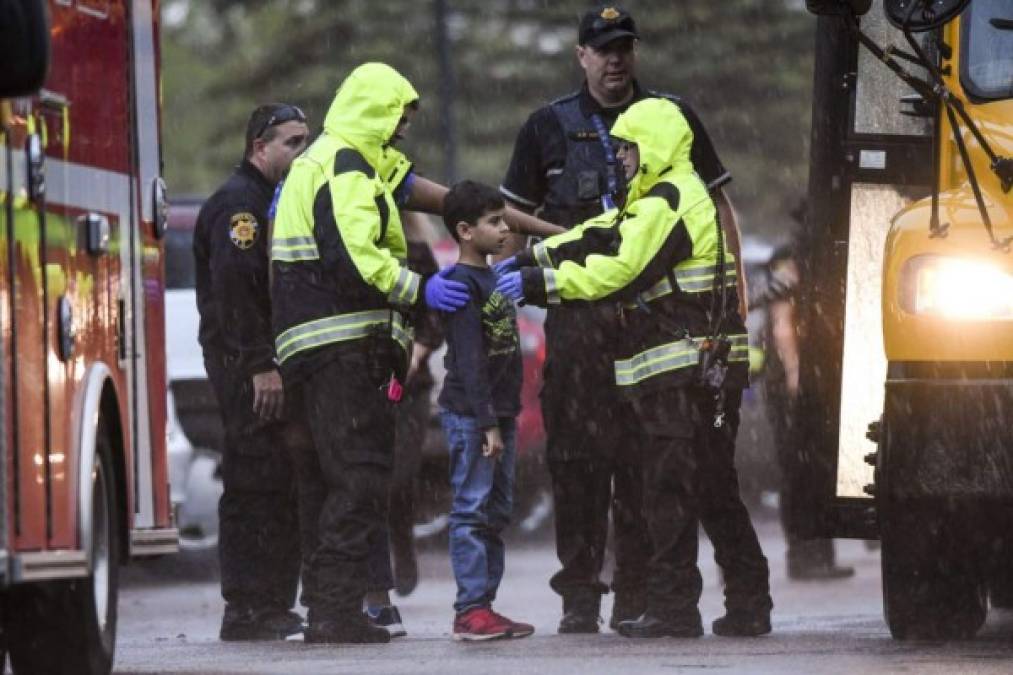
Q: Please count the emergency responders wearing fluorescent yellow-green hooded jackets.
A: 2